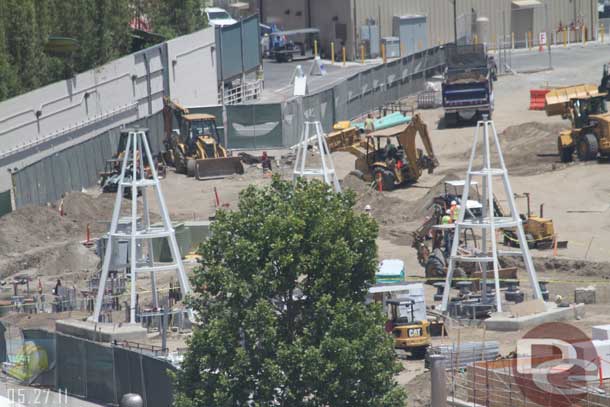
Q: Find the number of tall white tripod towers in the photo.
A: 3